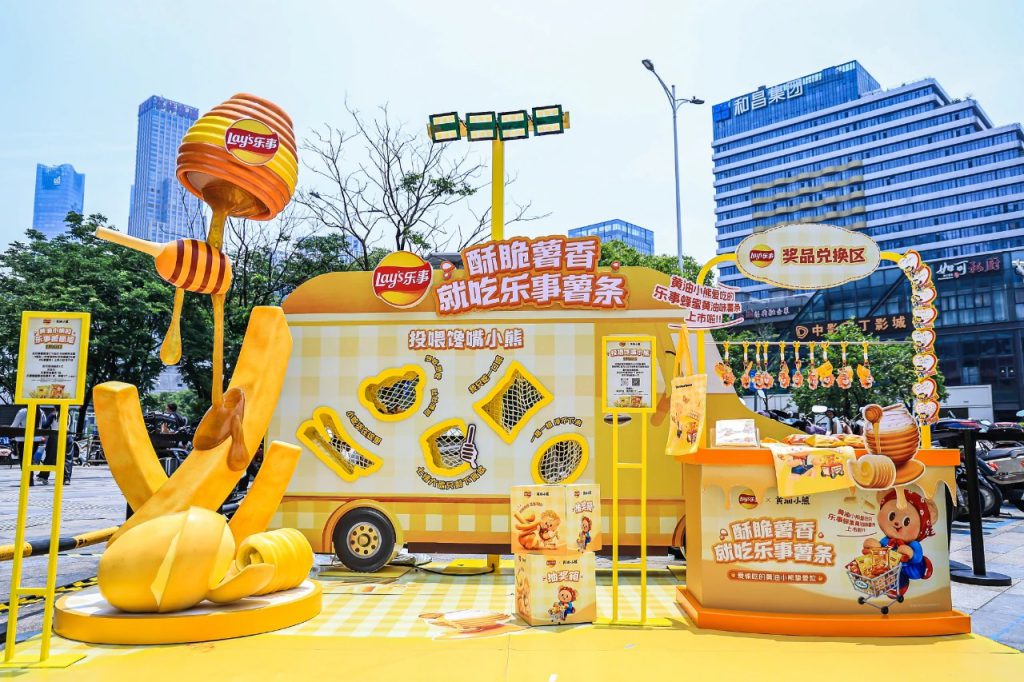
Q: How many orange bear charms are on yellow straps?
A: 10